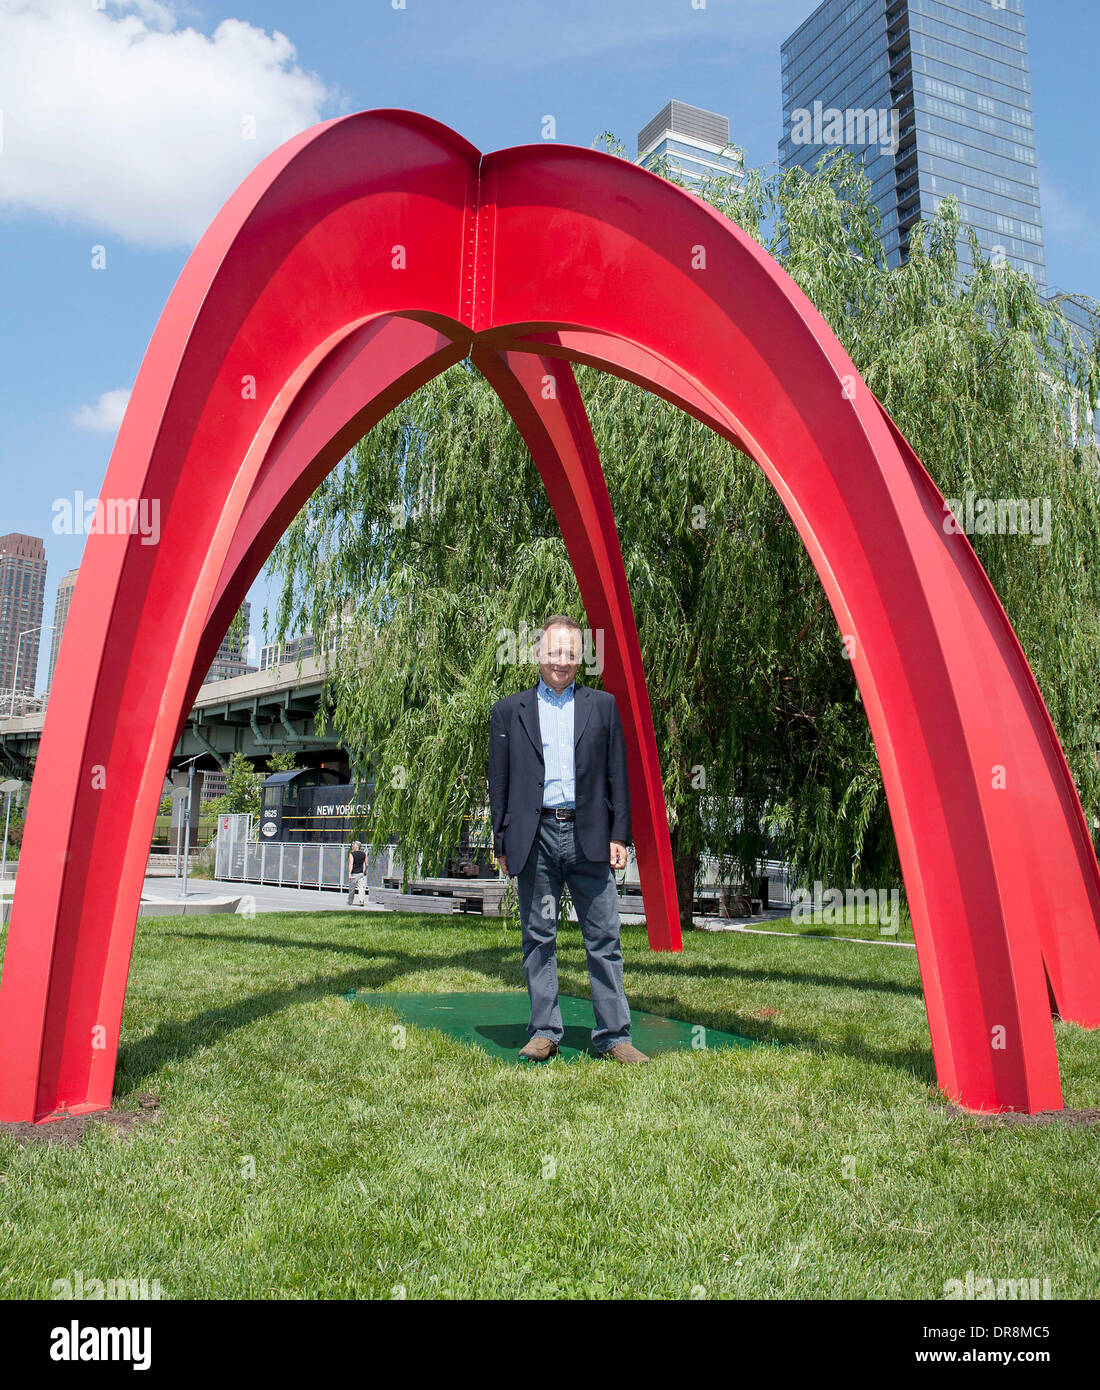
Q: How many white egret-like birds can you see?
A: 0